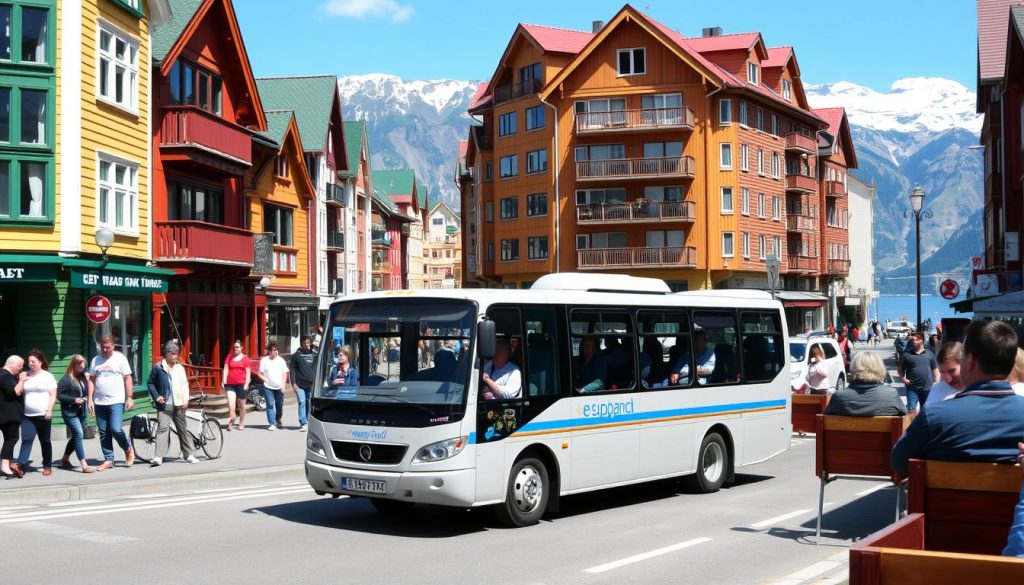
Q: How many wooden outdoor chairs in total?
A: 4